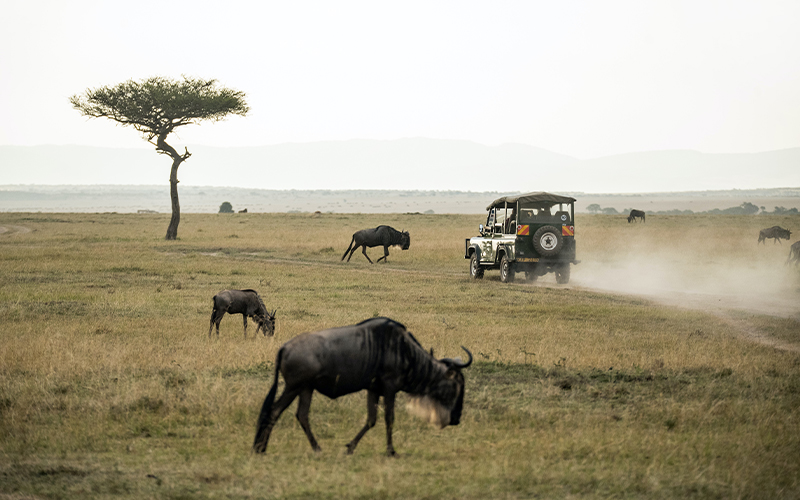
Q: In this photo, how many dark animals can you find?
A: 6